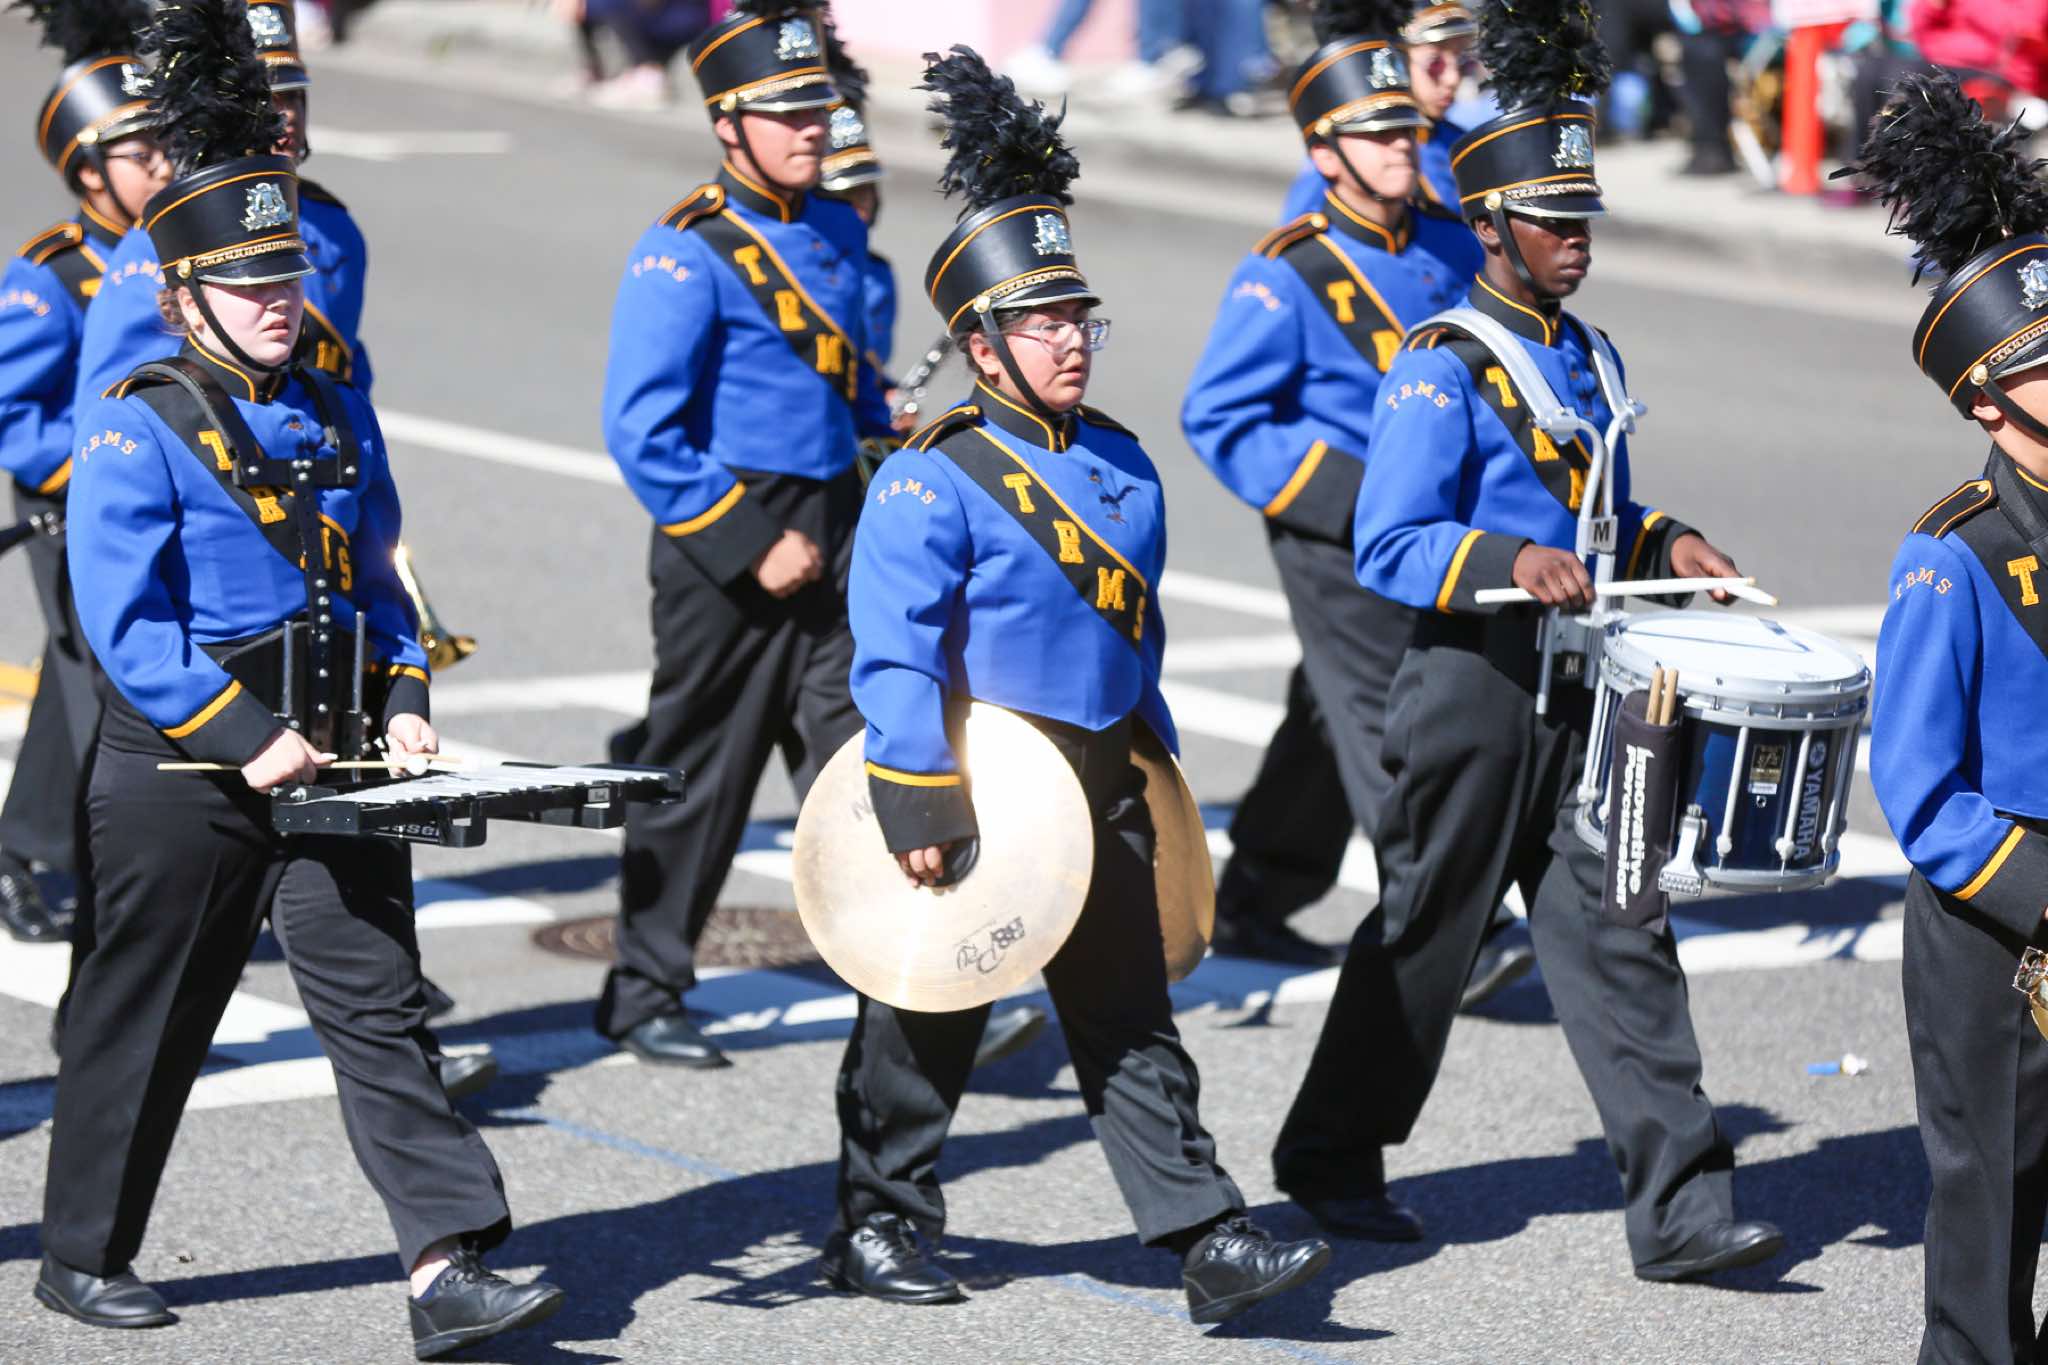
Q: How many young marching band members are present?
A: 10